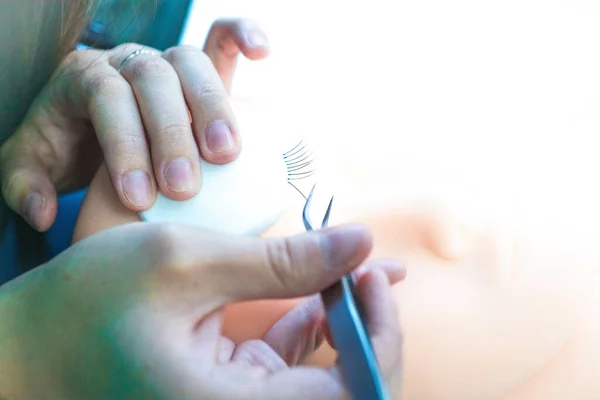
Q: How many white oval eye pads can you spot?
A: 1